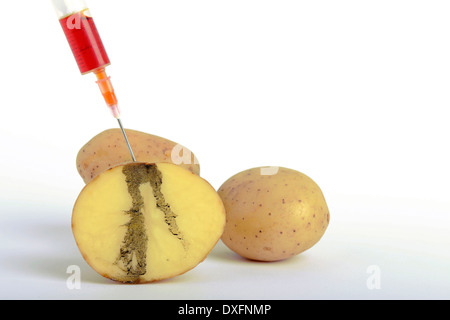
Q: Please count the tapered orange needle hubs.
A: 1